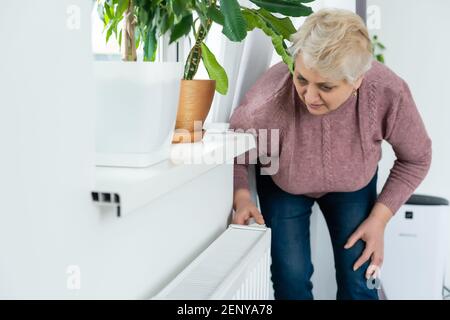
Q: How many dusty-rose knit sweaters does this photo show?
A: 1